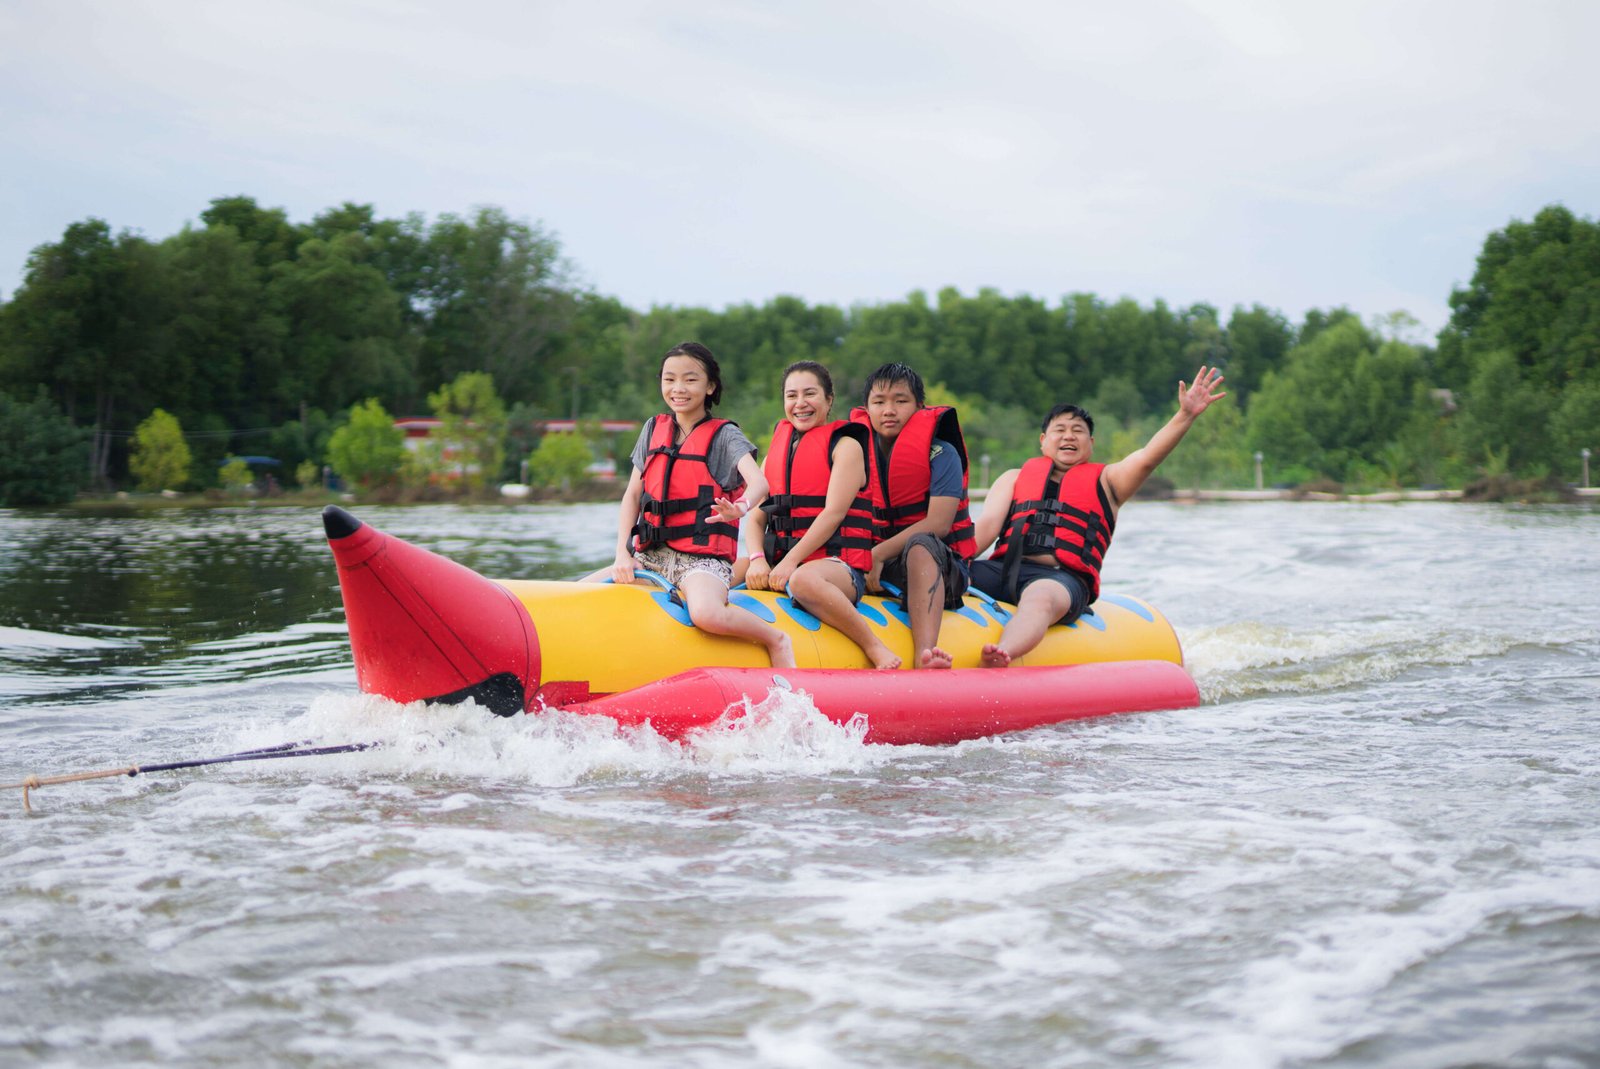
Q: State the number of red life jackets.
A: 4